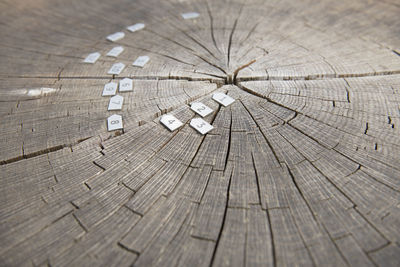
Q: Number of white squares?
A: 15